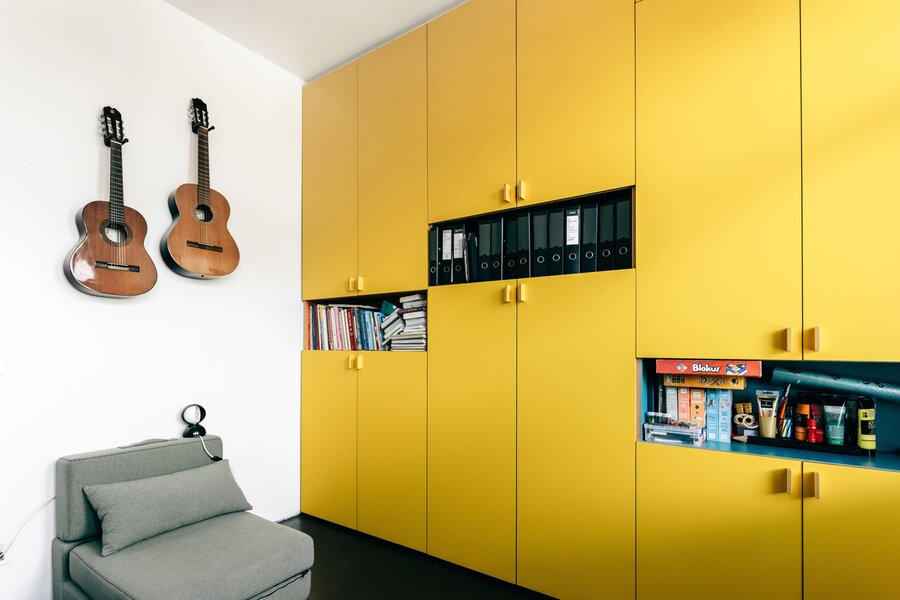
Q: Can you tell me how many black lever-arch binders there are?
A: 13